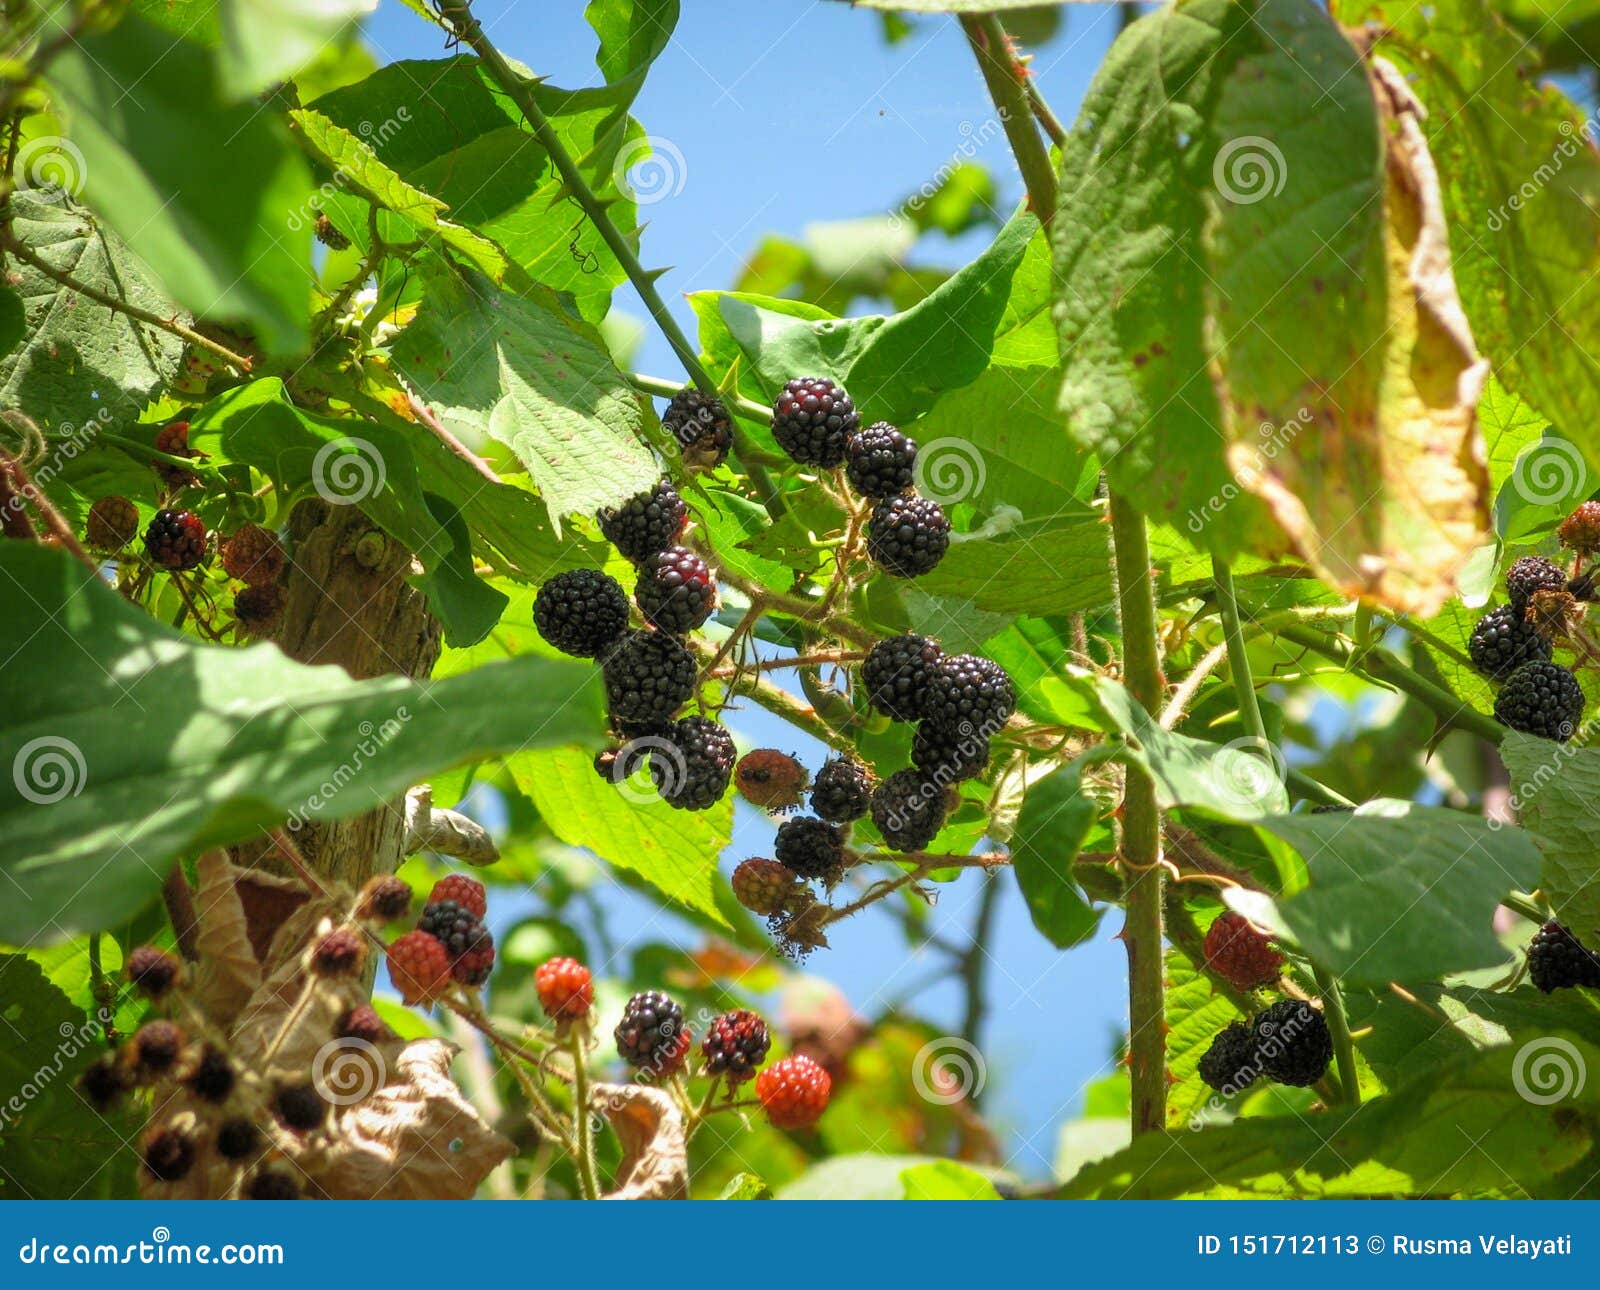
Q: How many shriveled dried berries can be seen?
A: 11